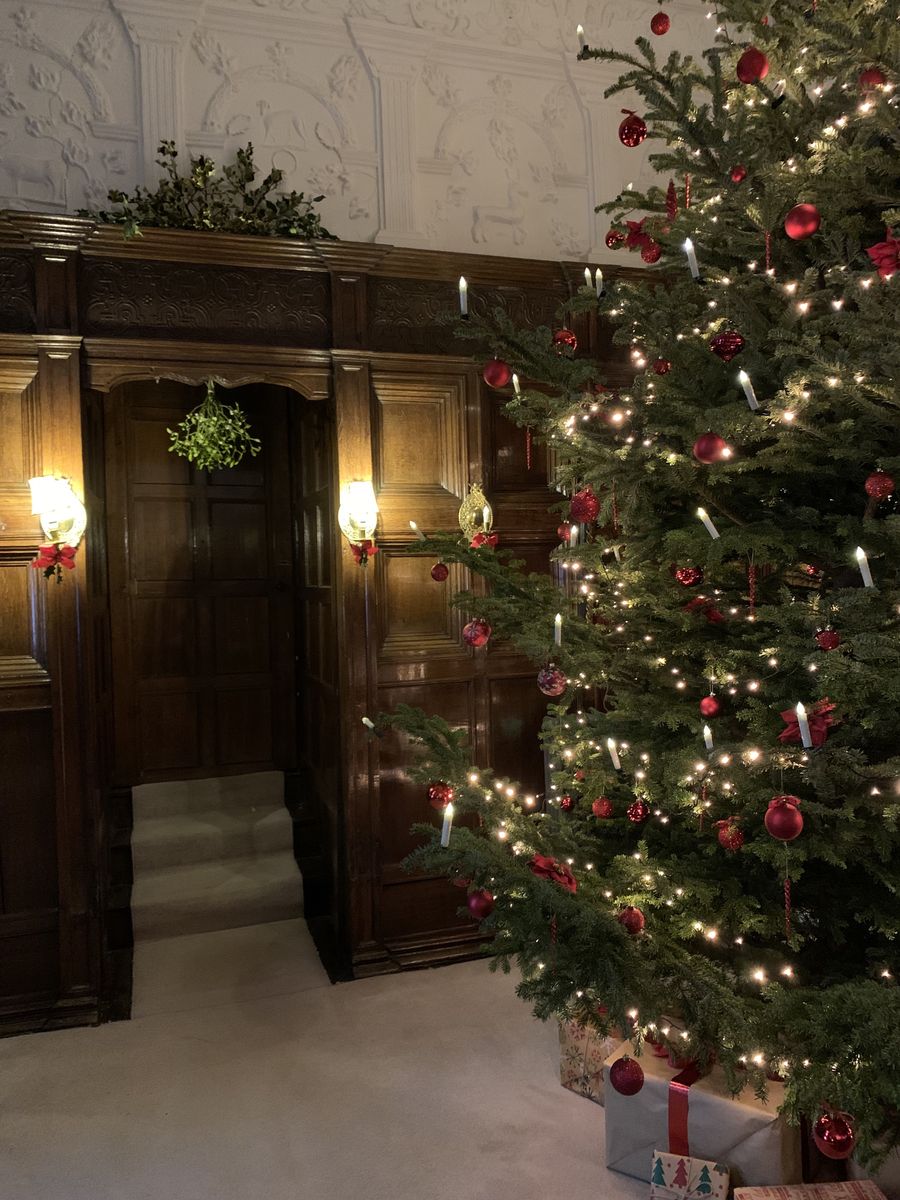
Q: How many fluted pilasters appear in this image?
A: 3